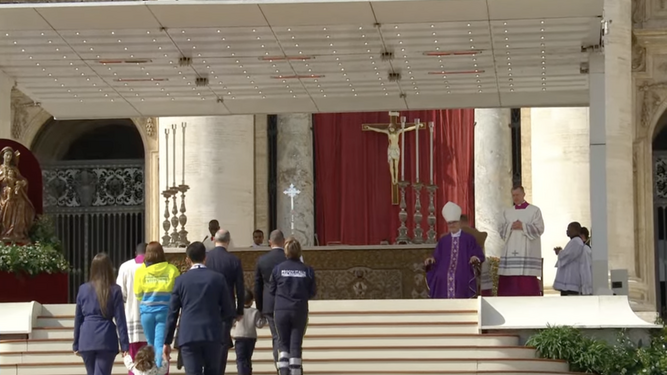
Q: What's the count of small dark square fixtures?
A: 4